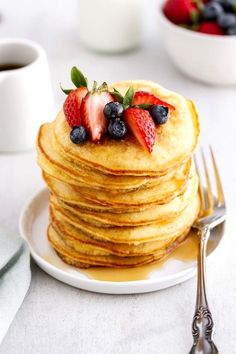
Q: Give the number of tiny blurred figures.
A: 0